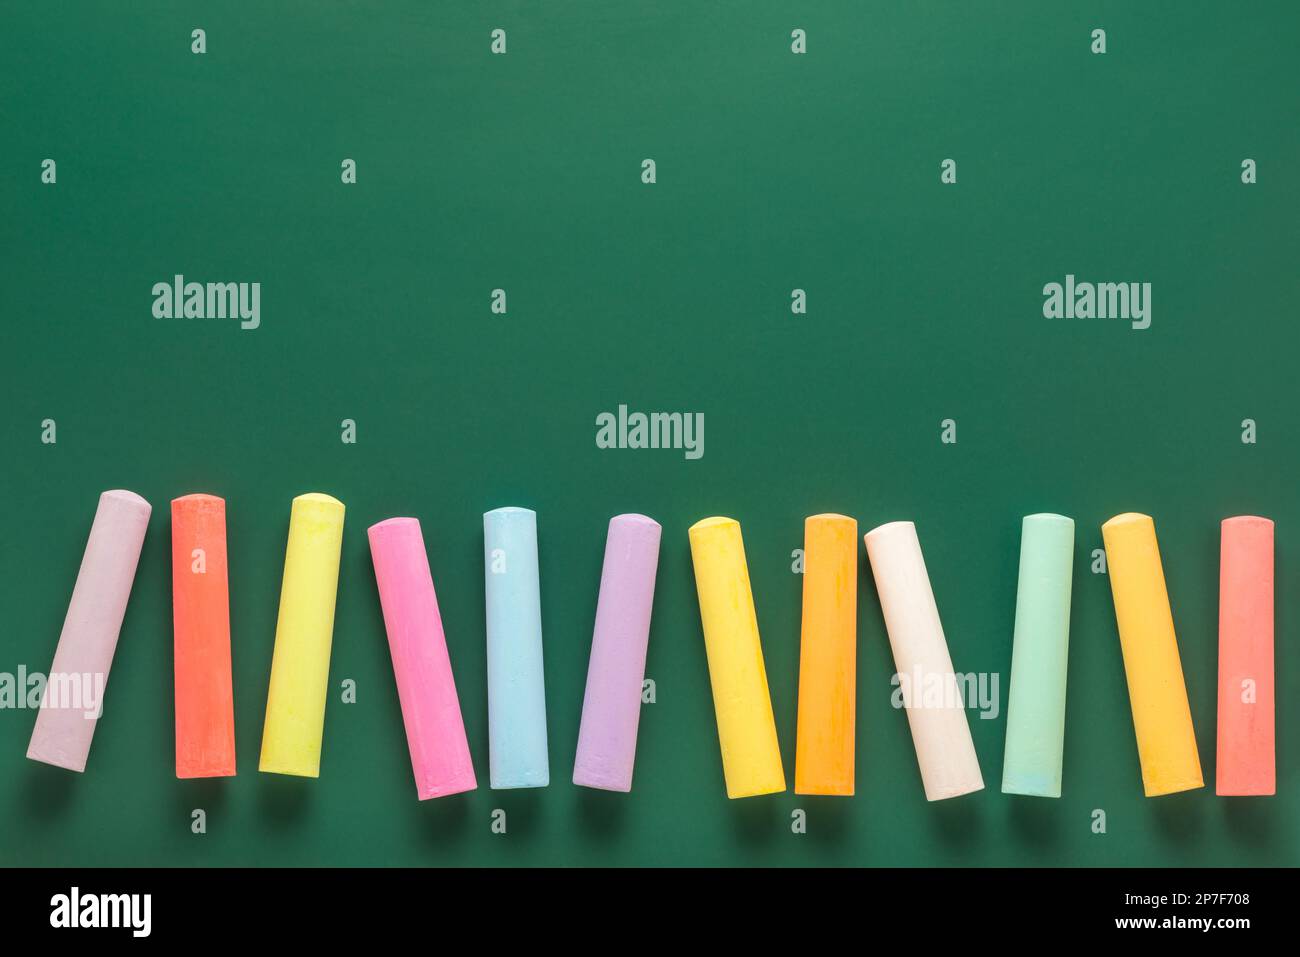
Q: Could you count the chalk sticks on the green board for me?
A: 12